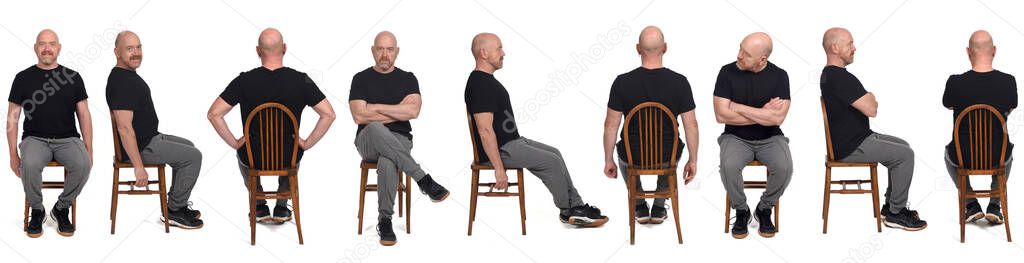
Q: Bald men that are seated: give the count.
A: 9